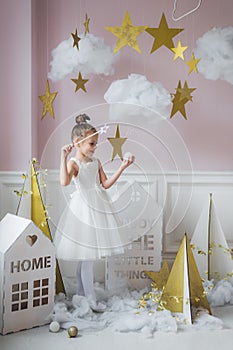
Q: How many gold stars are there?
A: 12